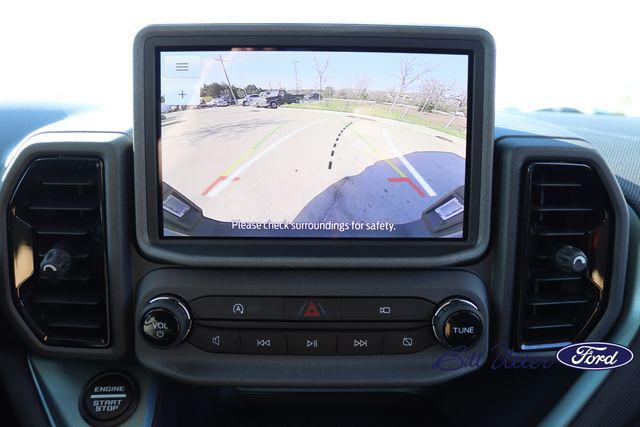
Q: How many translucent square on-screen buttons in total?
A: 2